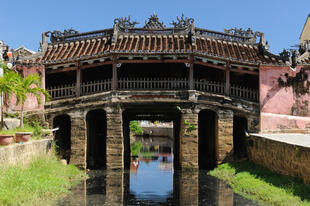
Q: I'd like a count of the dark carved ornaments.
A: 5